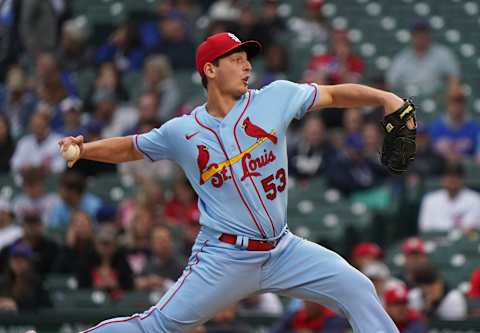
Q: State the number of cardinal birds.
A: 2